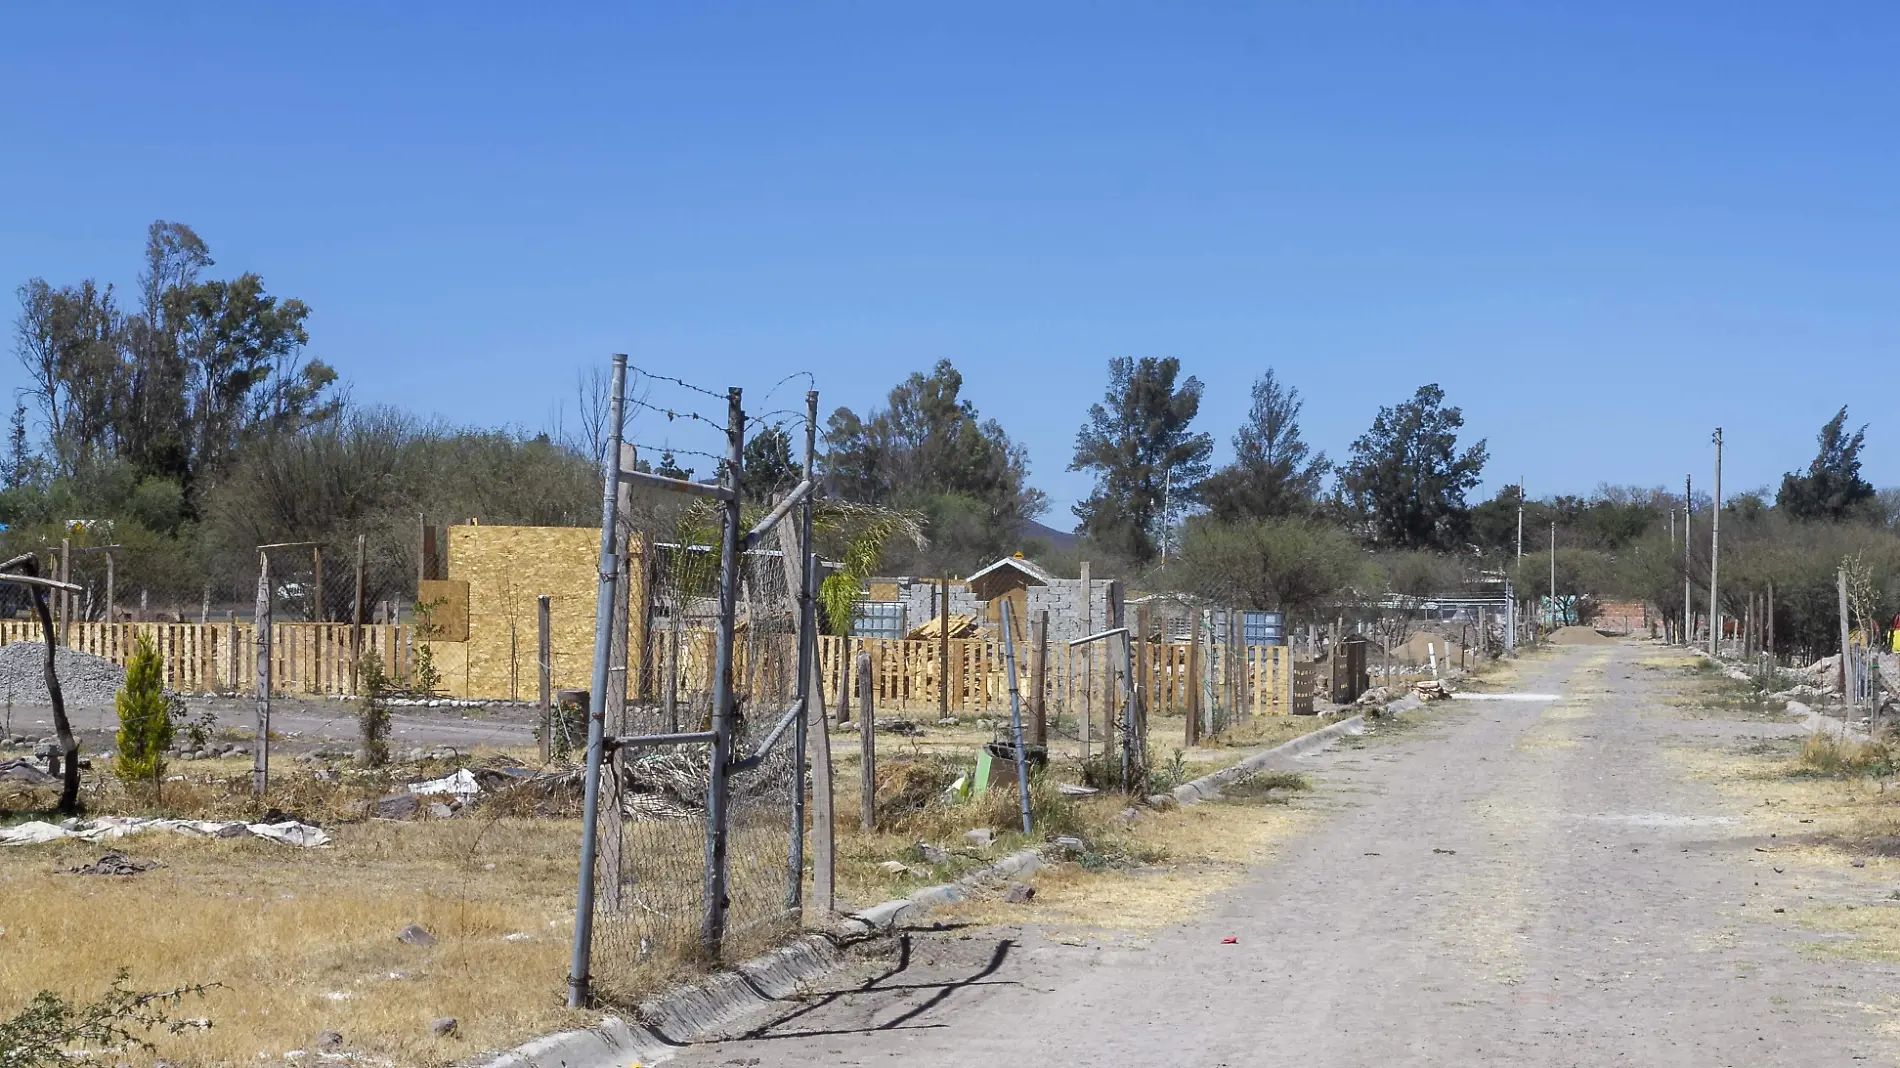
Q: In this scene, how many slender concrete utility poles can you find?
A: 5